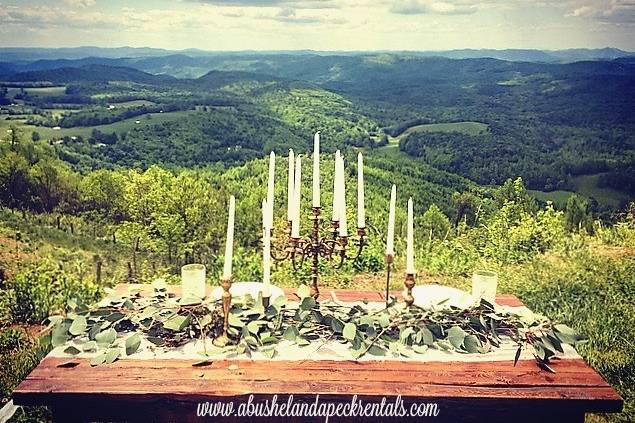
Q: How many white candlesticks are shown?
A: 11